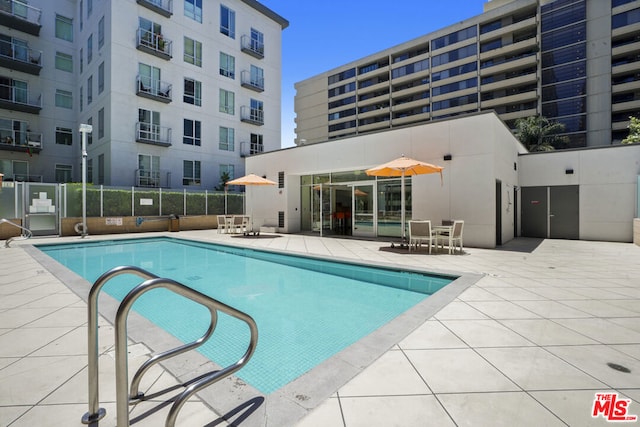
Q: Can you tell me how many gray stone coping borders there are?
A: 1